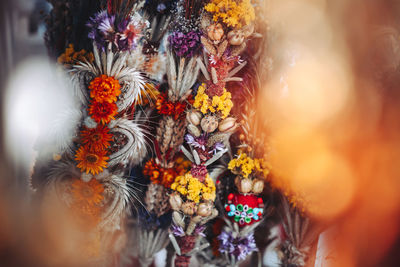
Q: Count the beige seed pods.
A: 10